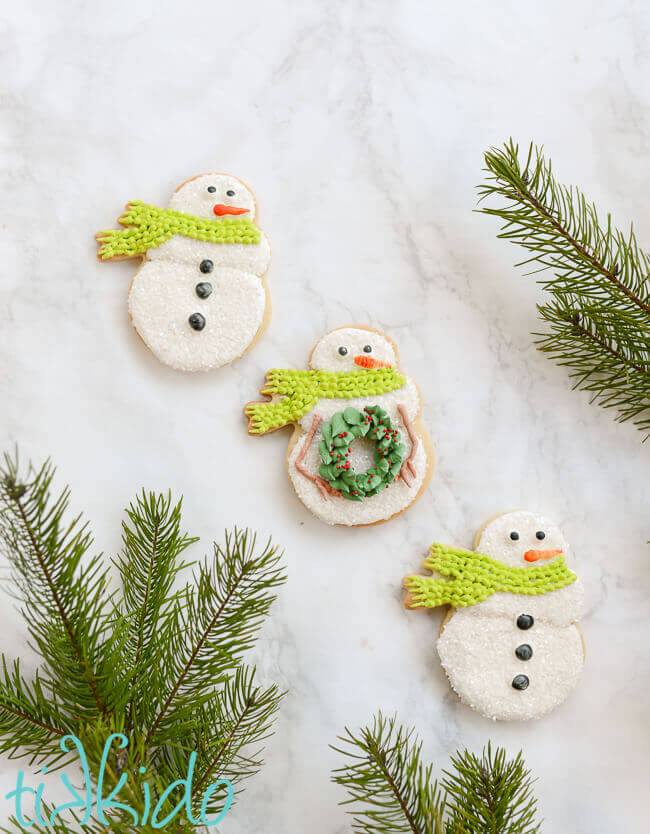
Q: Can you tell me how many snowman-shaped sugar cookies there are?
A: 3